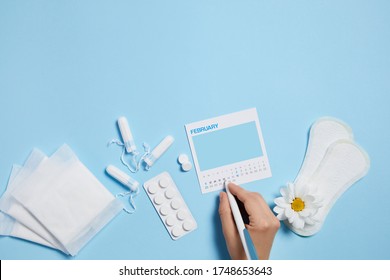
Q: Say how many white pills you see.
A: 12